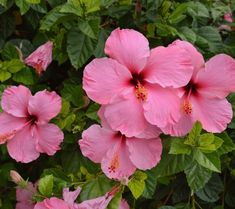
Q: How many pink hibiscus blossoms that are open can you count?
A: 4